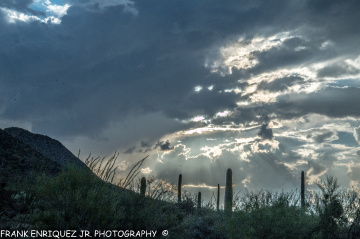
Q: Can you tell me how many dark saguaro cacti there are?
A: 6